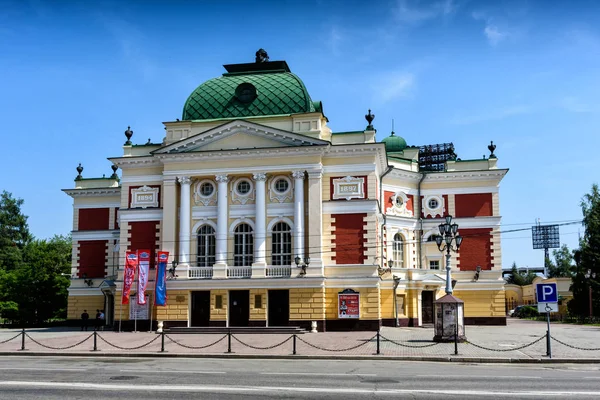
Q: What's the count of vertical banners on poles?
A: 3